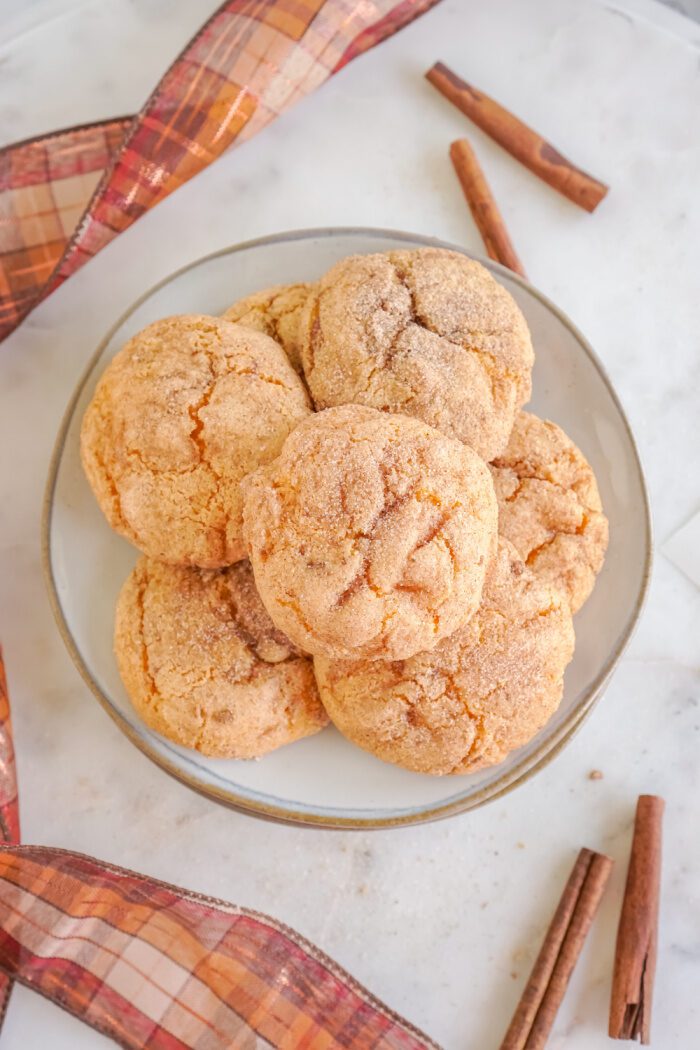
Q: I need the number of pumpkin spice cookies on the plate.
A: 7